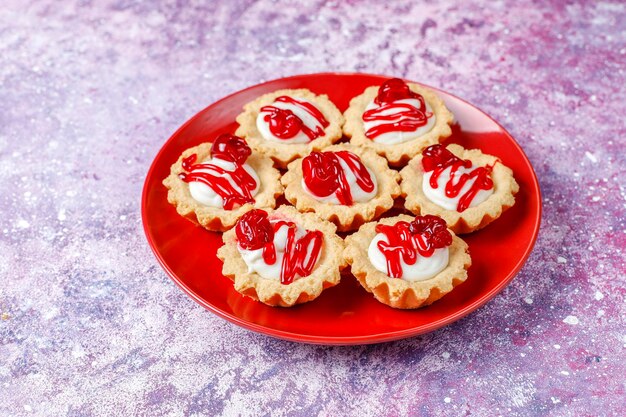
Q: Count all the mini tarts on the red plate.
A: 7